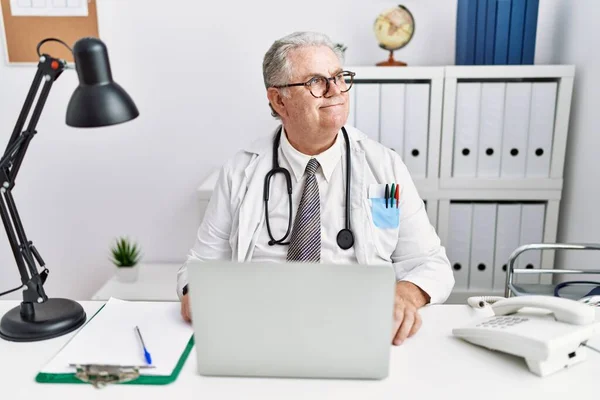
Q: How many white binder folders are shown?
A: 12